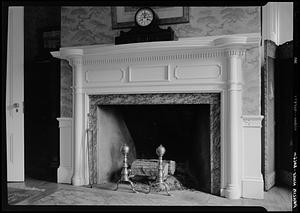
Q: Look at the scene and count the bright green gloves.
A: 0